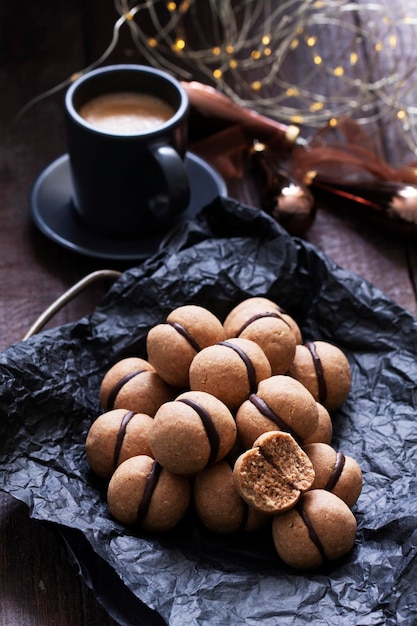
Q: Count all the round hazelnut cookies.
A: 15